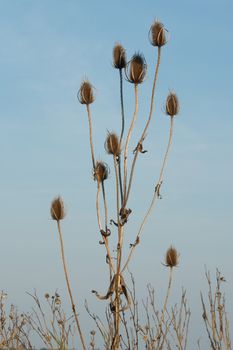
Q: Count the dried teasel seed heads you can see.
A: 9